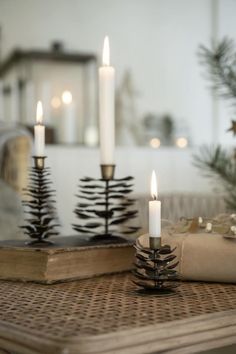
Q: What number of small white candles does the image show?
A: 2